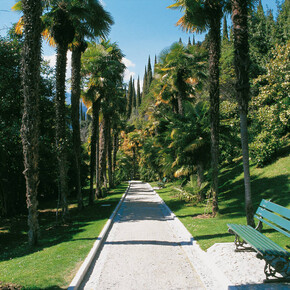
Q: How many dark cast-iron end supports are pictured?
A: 2